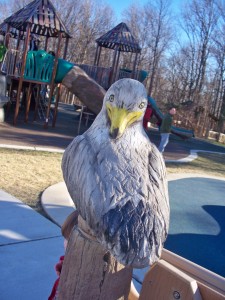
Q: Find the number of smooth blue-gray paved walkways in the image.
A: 1